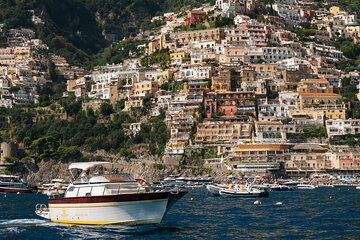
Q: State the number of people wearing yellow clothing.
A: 2